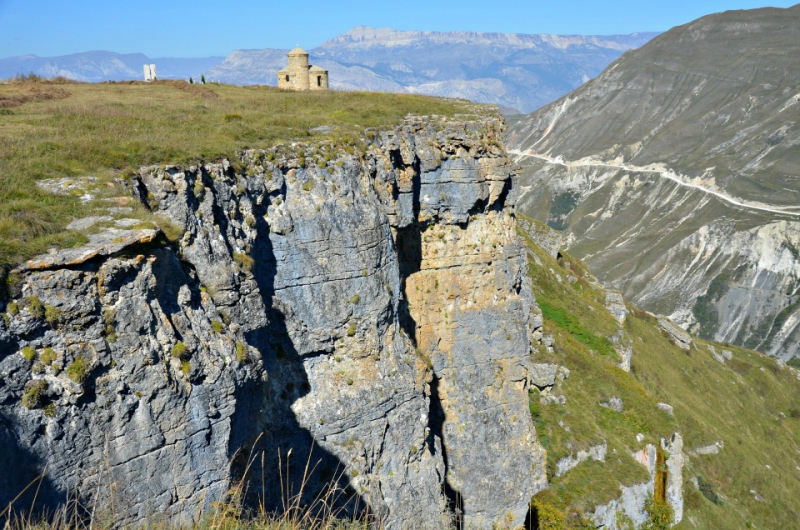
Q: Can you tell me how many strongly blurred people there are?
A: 0